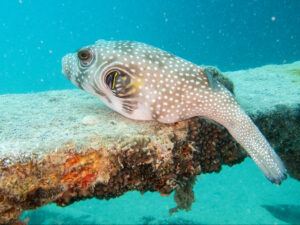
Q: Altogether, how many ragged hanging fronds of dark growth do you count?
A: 1